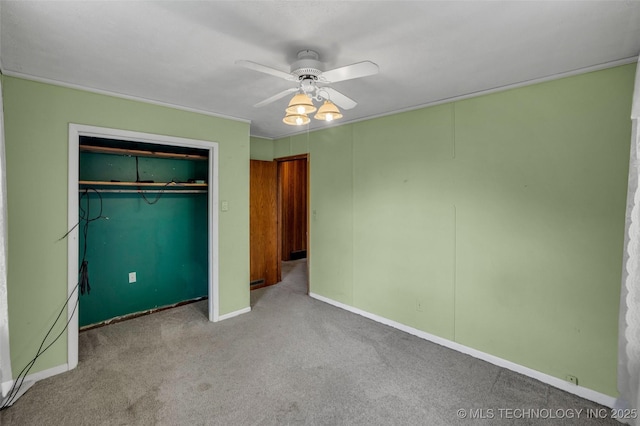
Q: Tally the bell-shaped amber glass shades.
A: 3